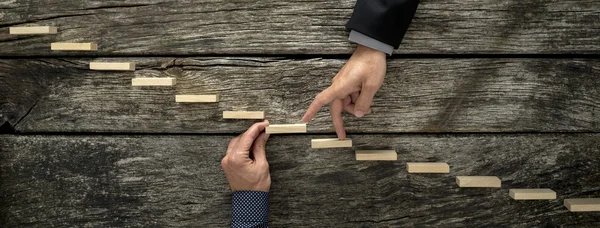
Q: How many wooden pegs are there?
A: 13